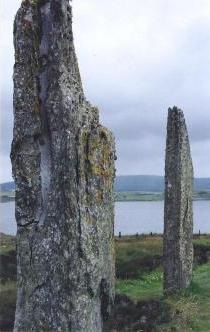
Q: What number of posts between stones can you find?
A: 3